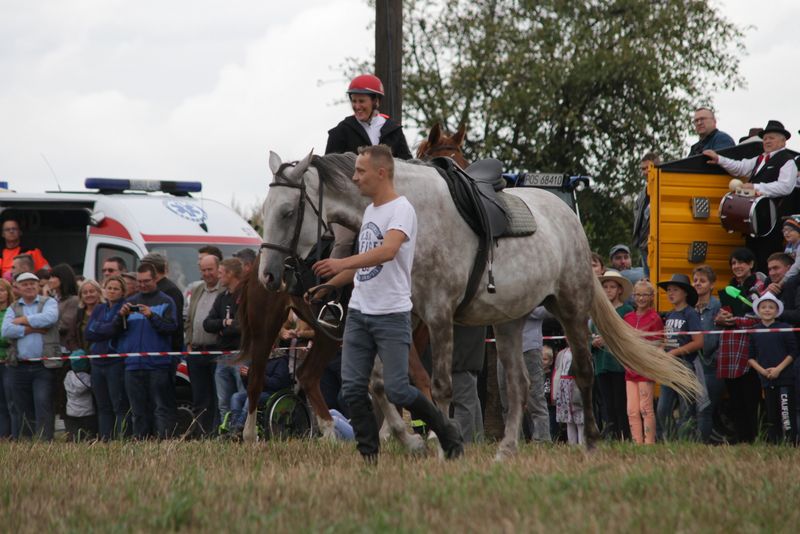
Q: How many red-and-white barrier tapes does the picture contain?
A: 1